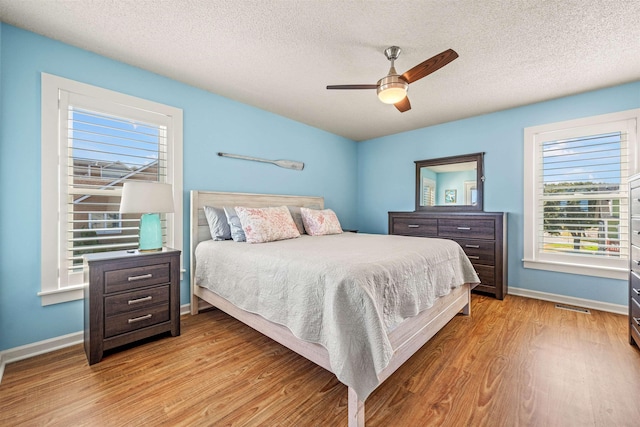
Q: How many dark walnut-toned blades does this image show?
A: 3